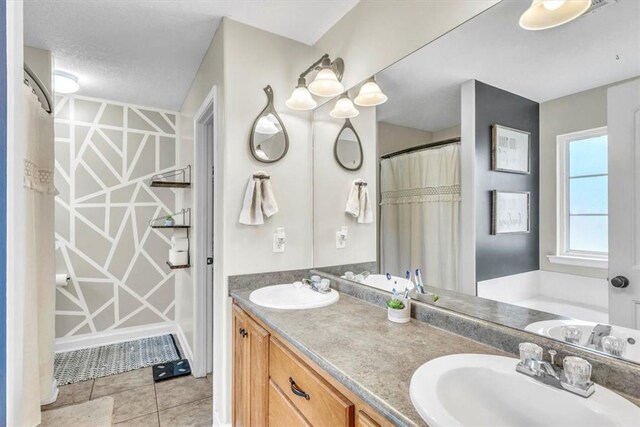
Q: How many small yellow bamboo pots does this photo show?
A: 0